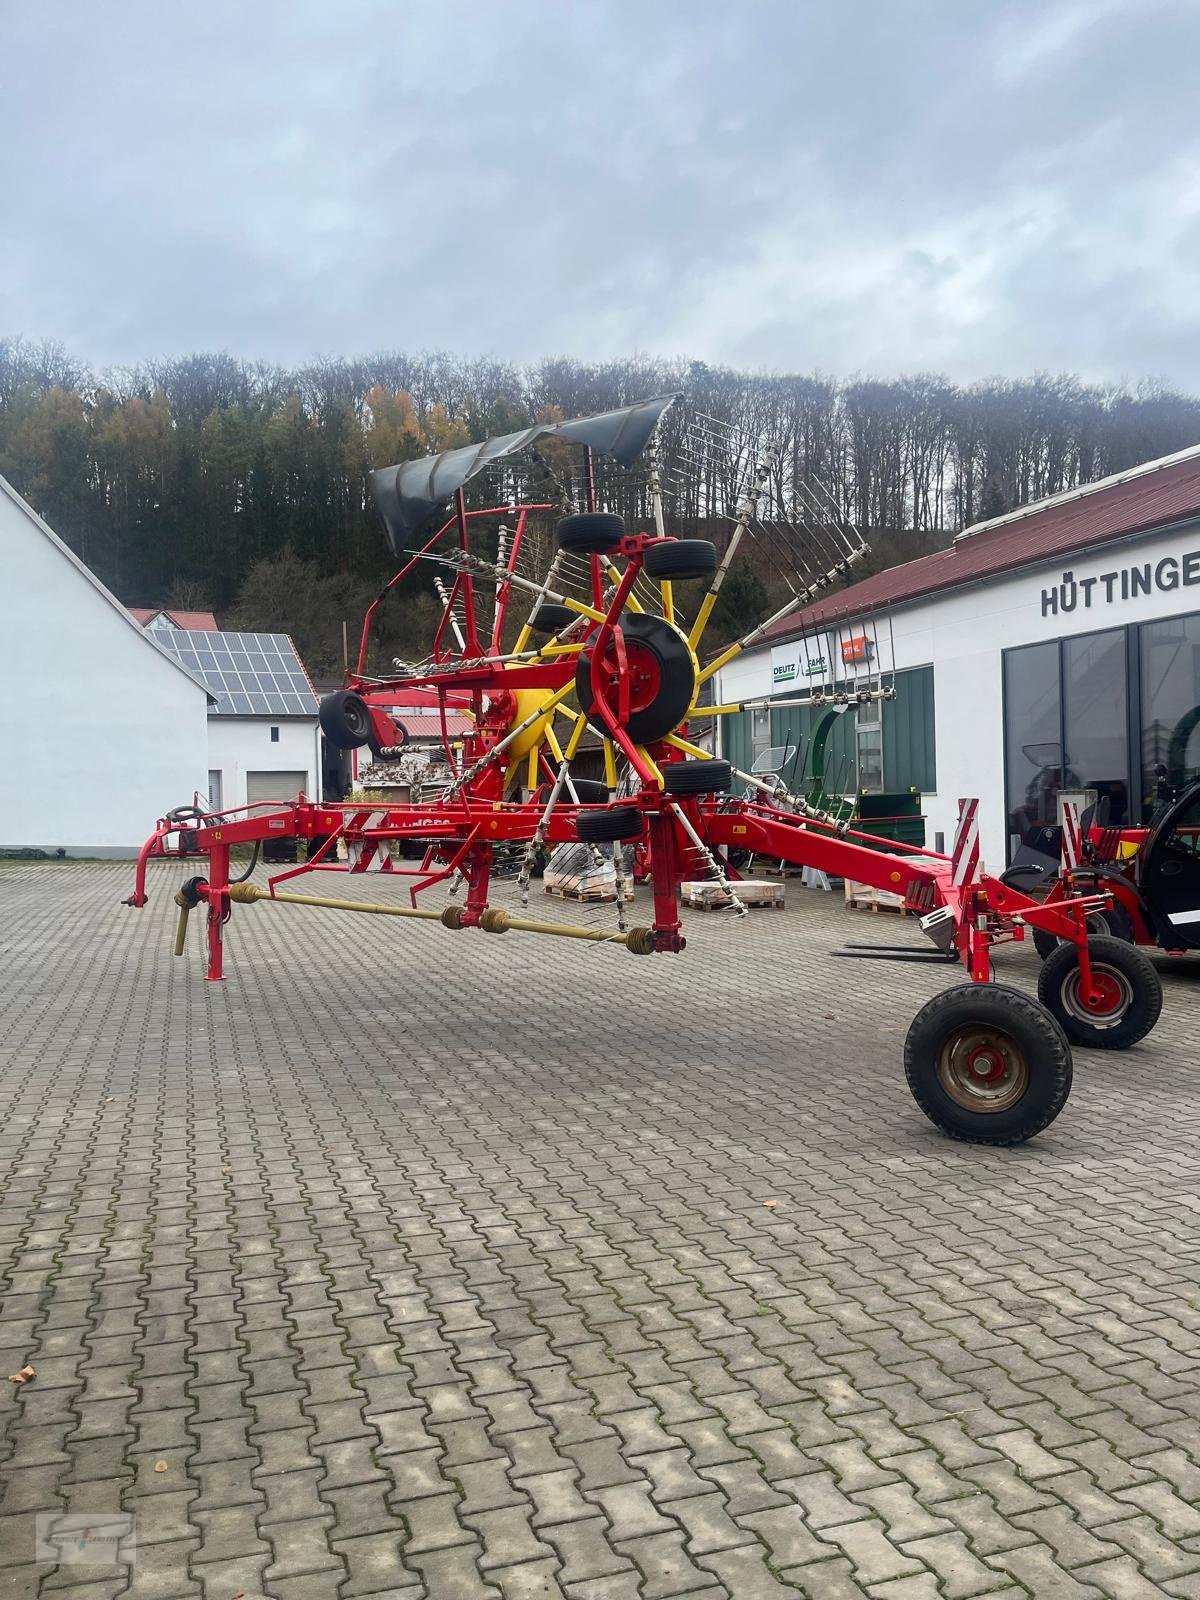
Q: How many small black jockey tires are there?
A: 8